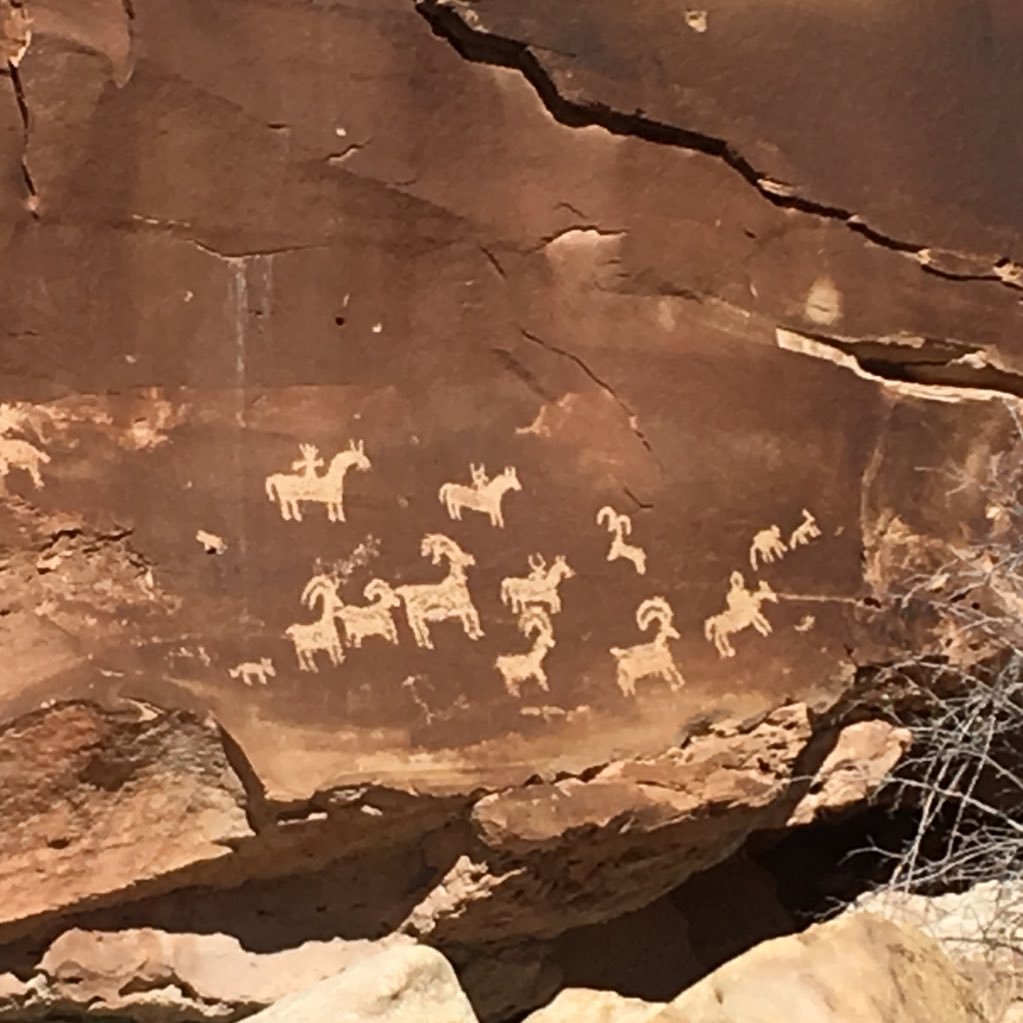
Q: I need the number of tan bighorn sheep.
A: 6